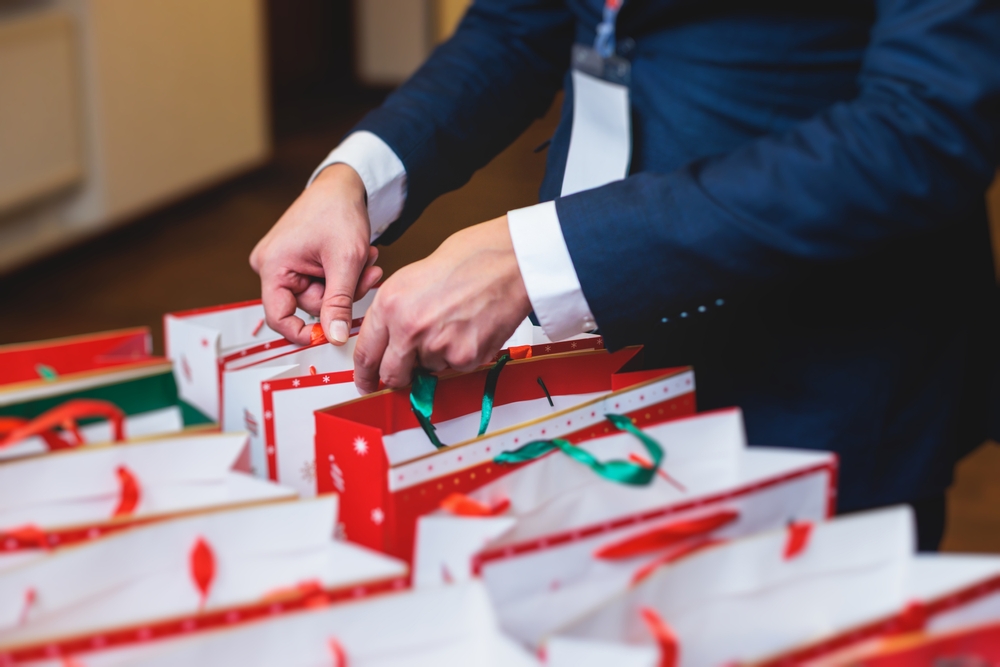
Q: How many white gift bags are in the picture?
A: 7